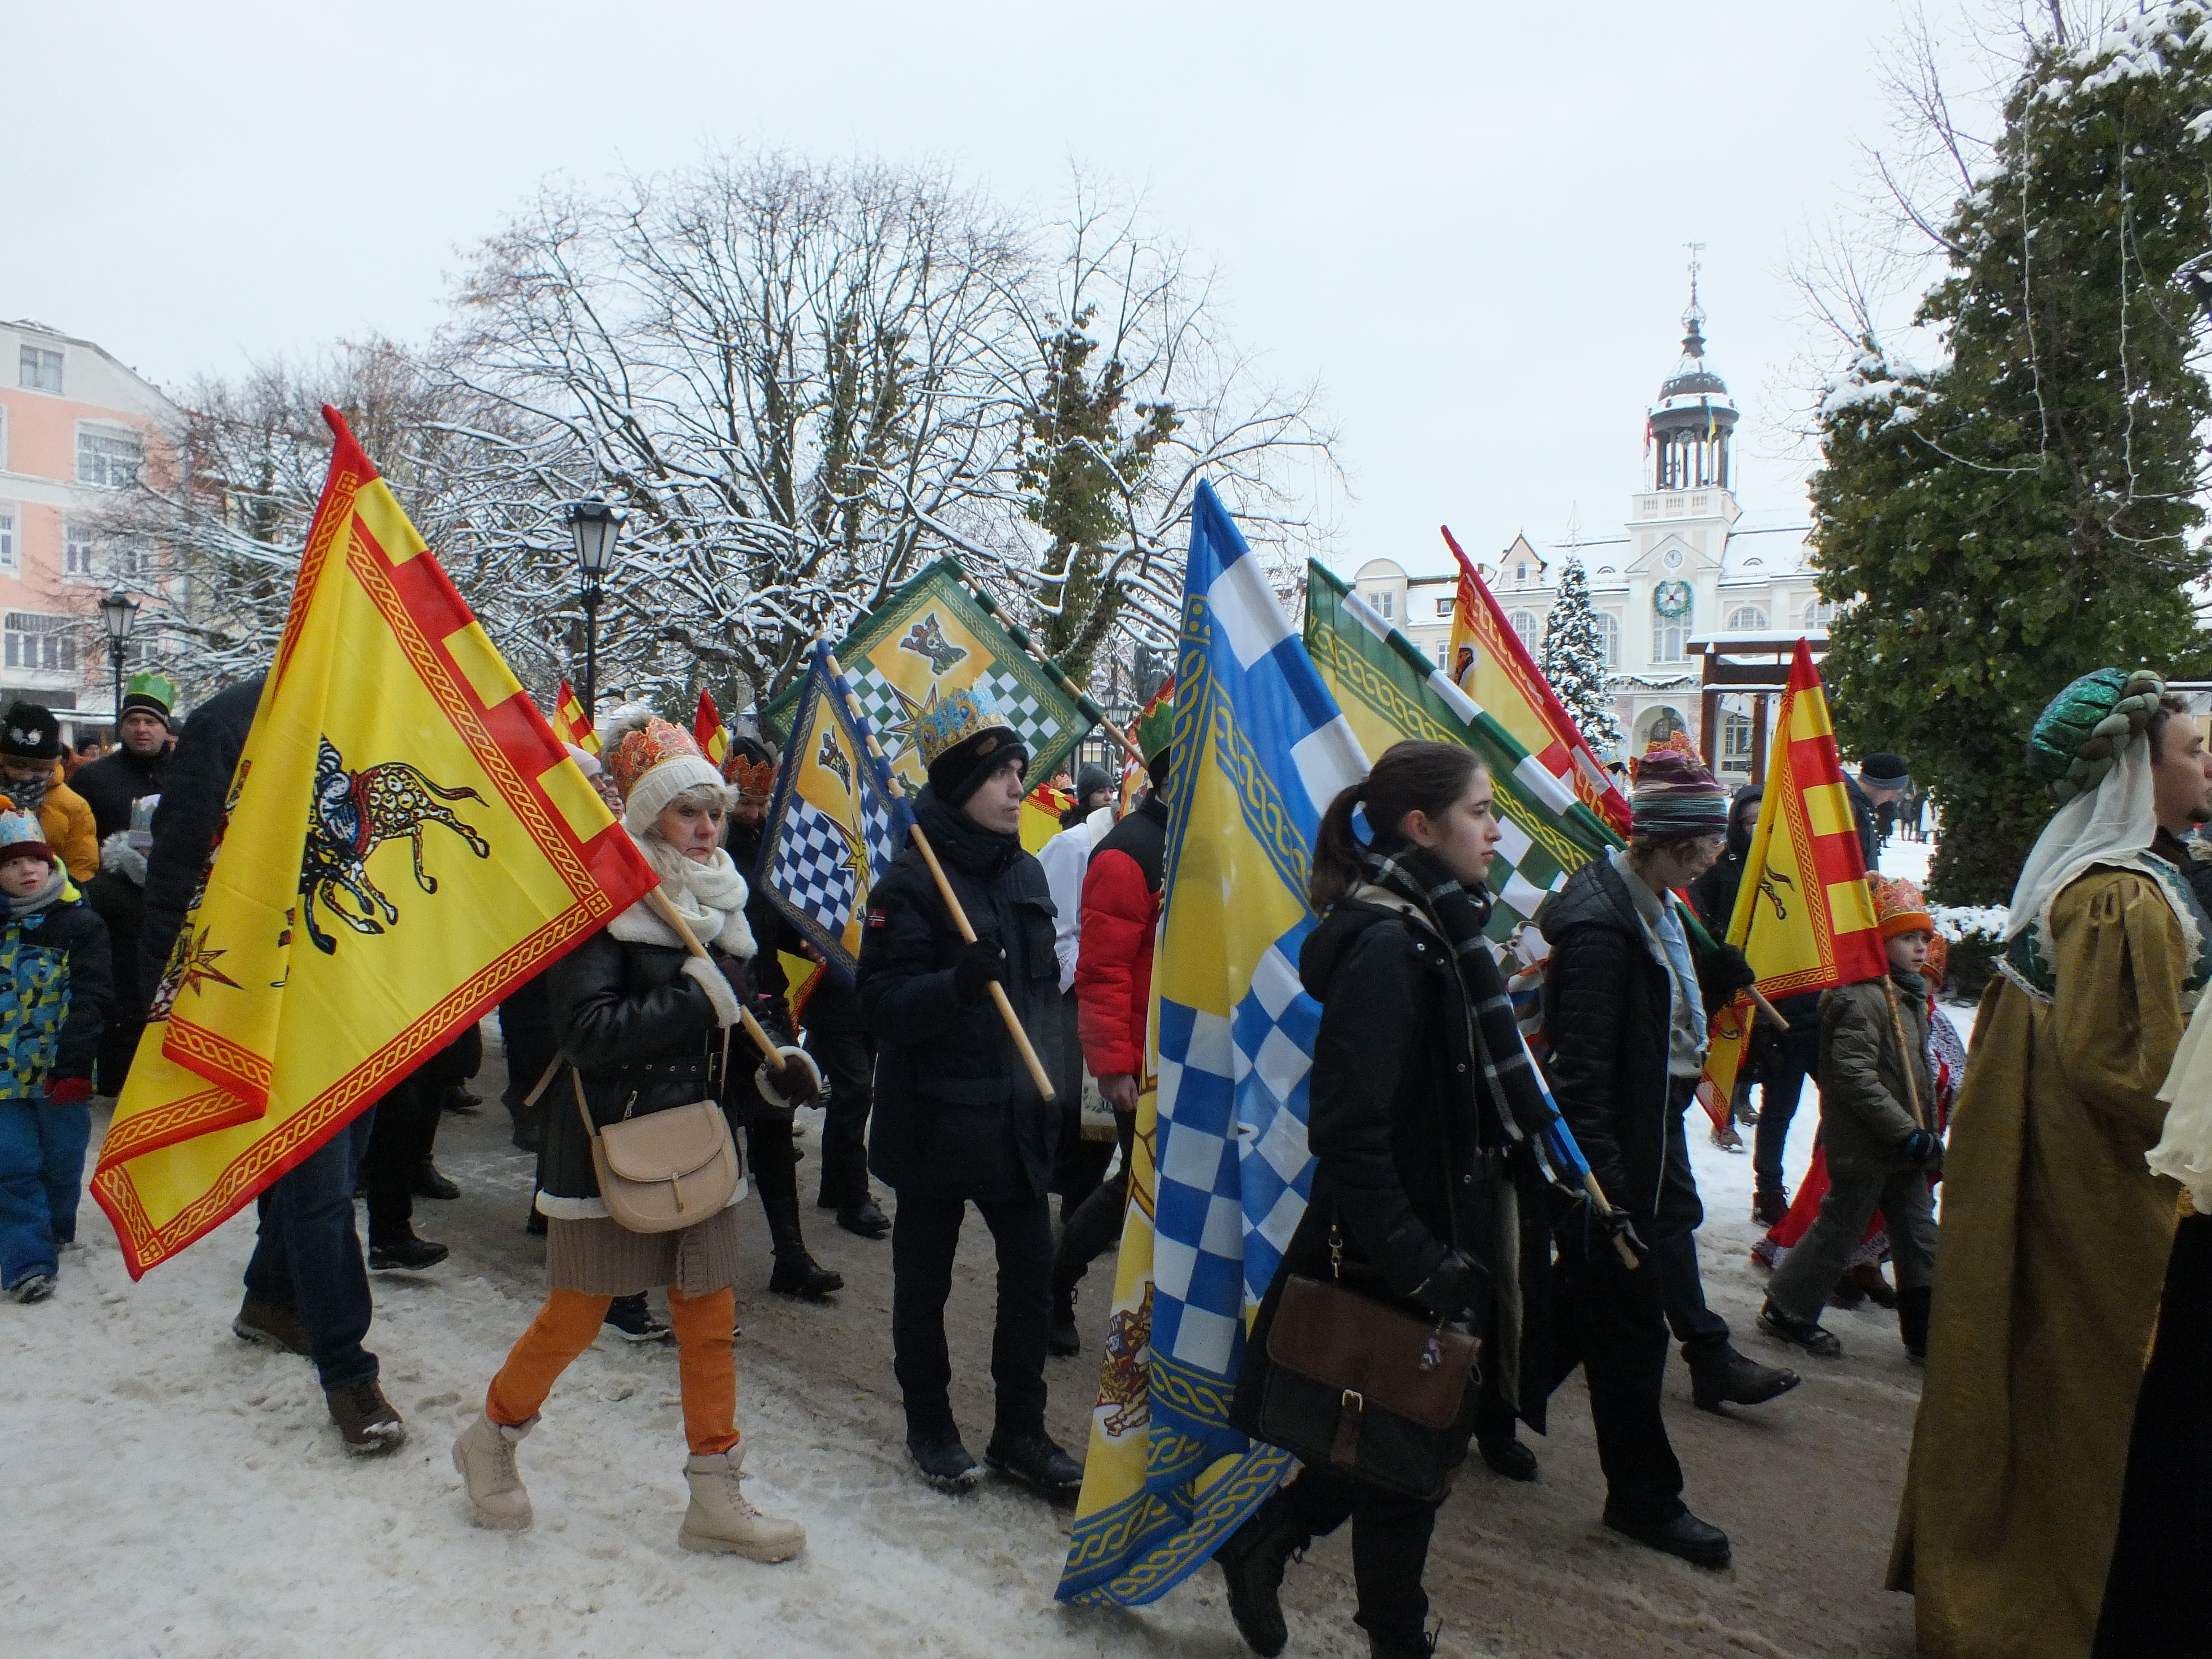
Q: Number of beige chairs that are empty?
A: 0